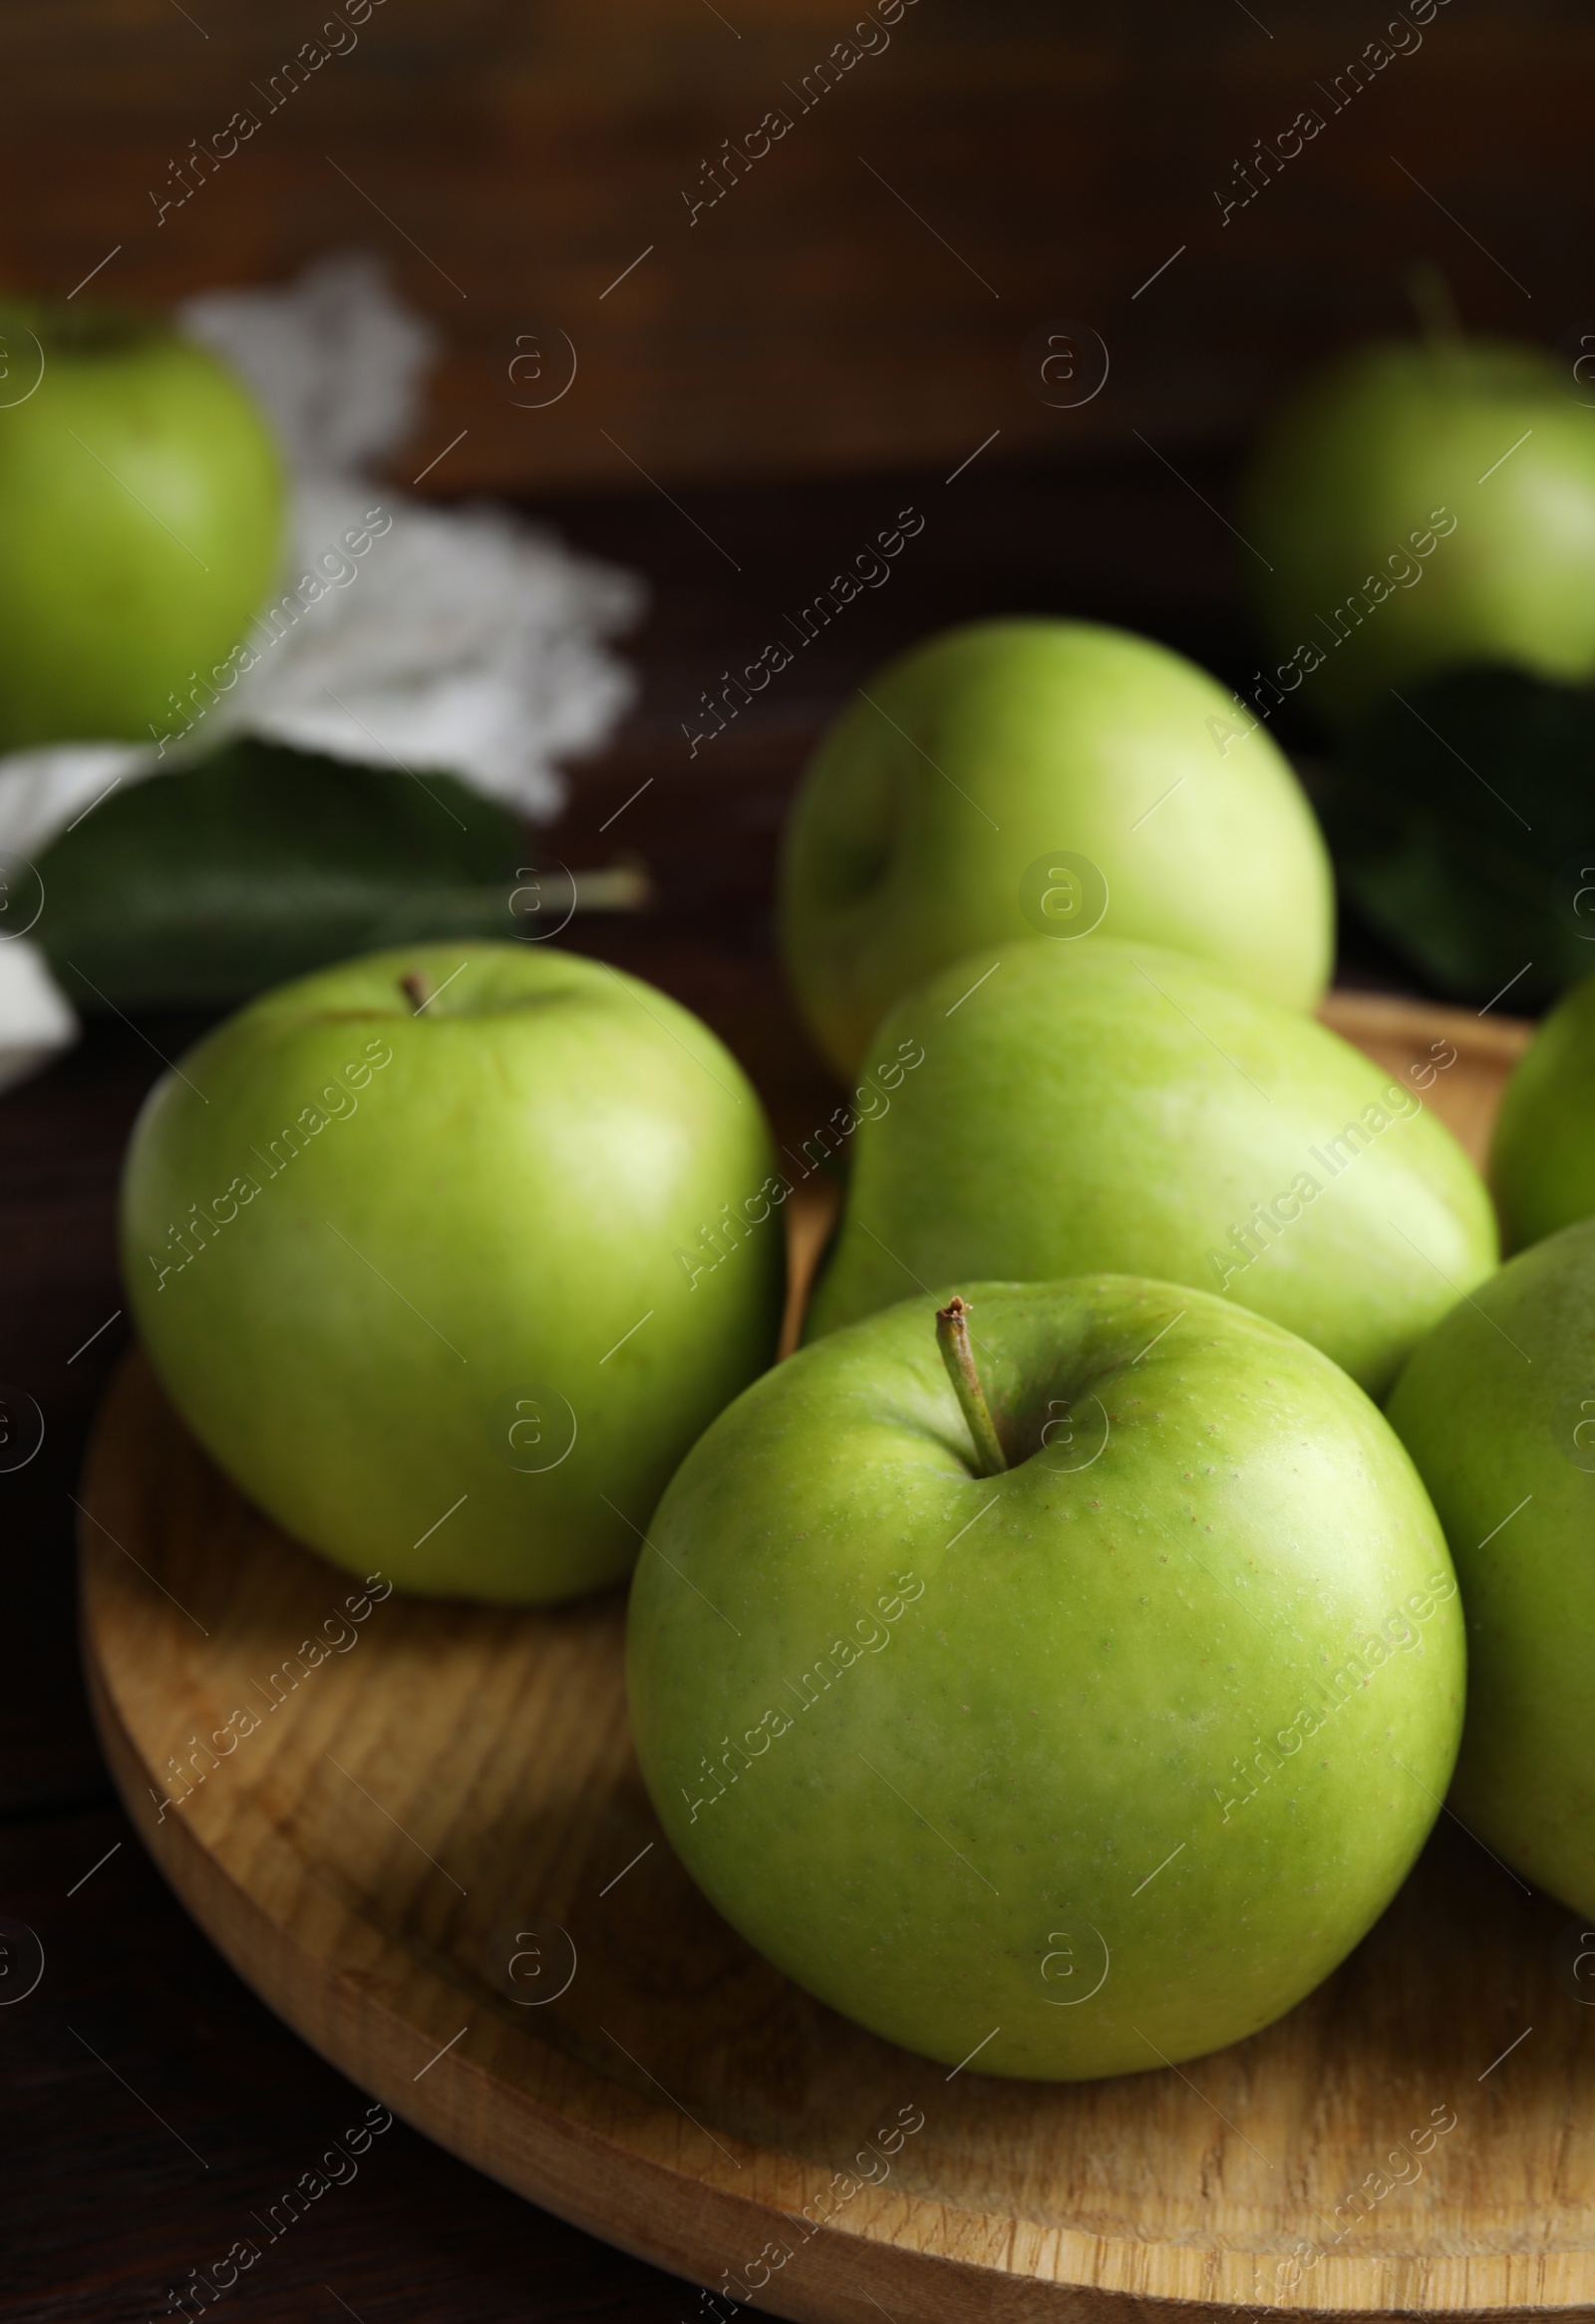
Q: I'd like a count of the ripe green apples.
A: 8